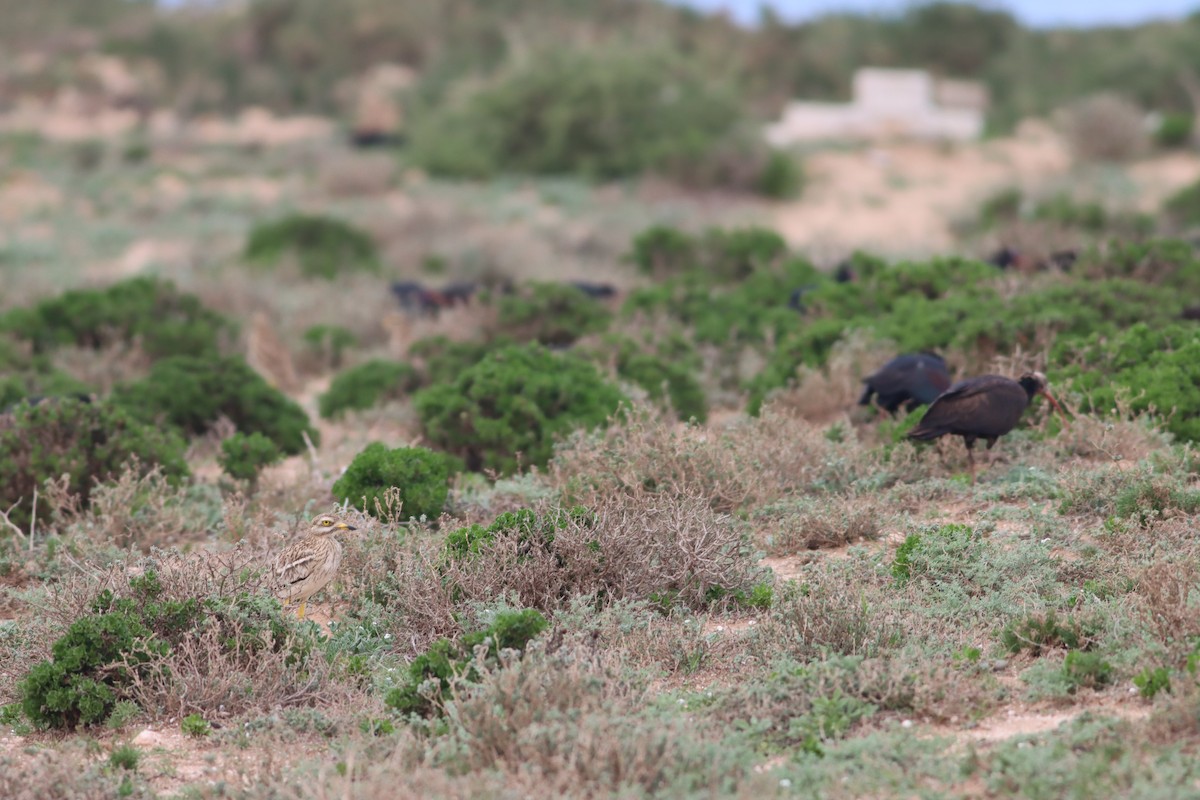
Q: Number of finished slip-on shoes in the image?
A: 0